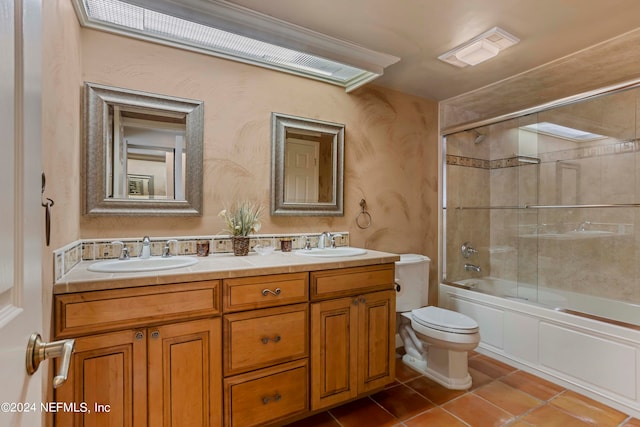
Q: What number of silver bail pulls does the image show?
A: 3